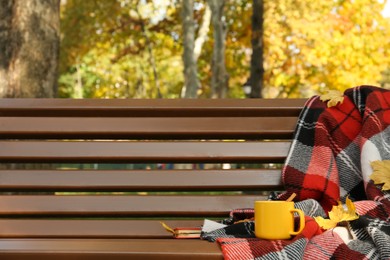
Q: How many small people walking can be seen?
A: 0